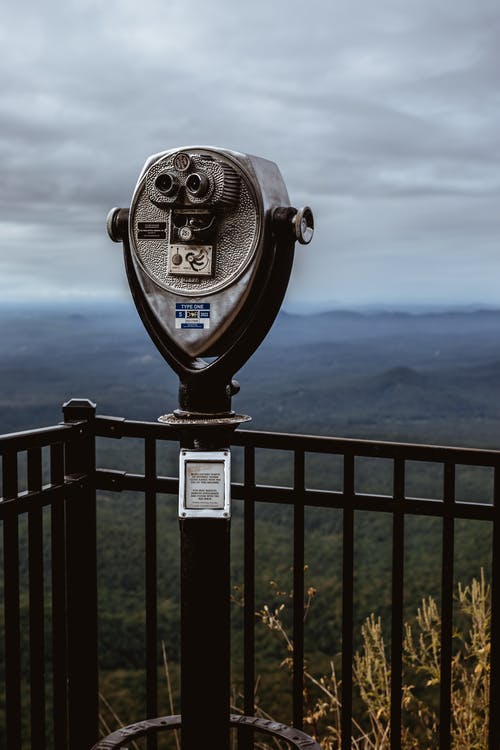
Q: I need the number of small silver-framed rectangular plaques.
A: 1